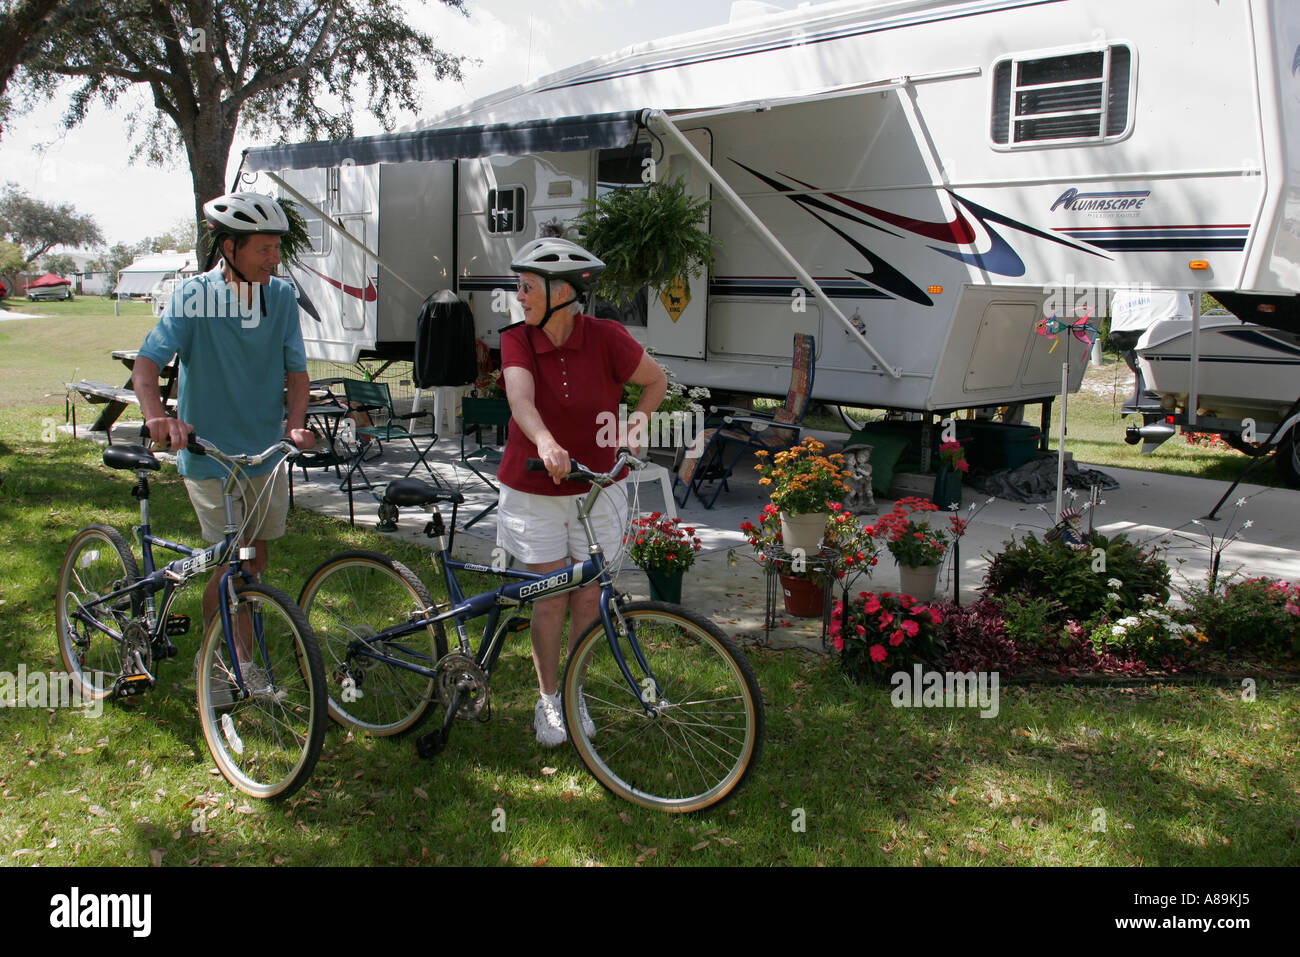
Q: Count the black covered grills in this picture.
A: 1